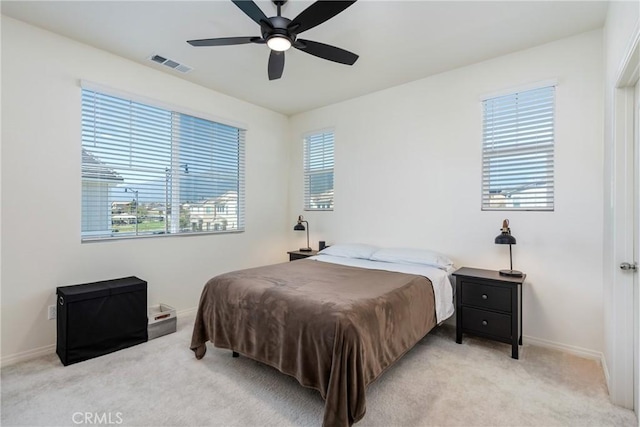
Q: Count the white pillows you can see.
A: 2